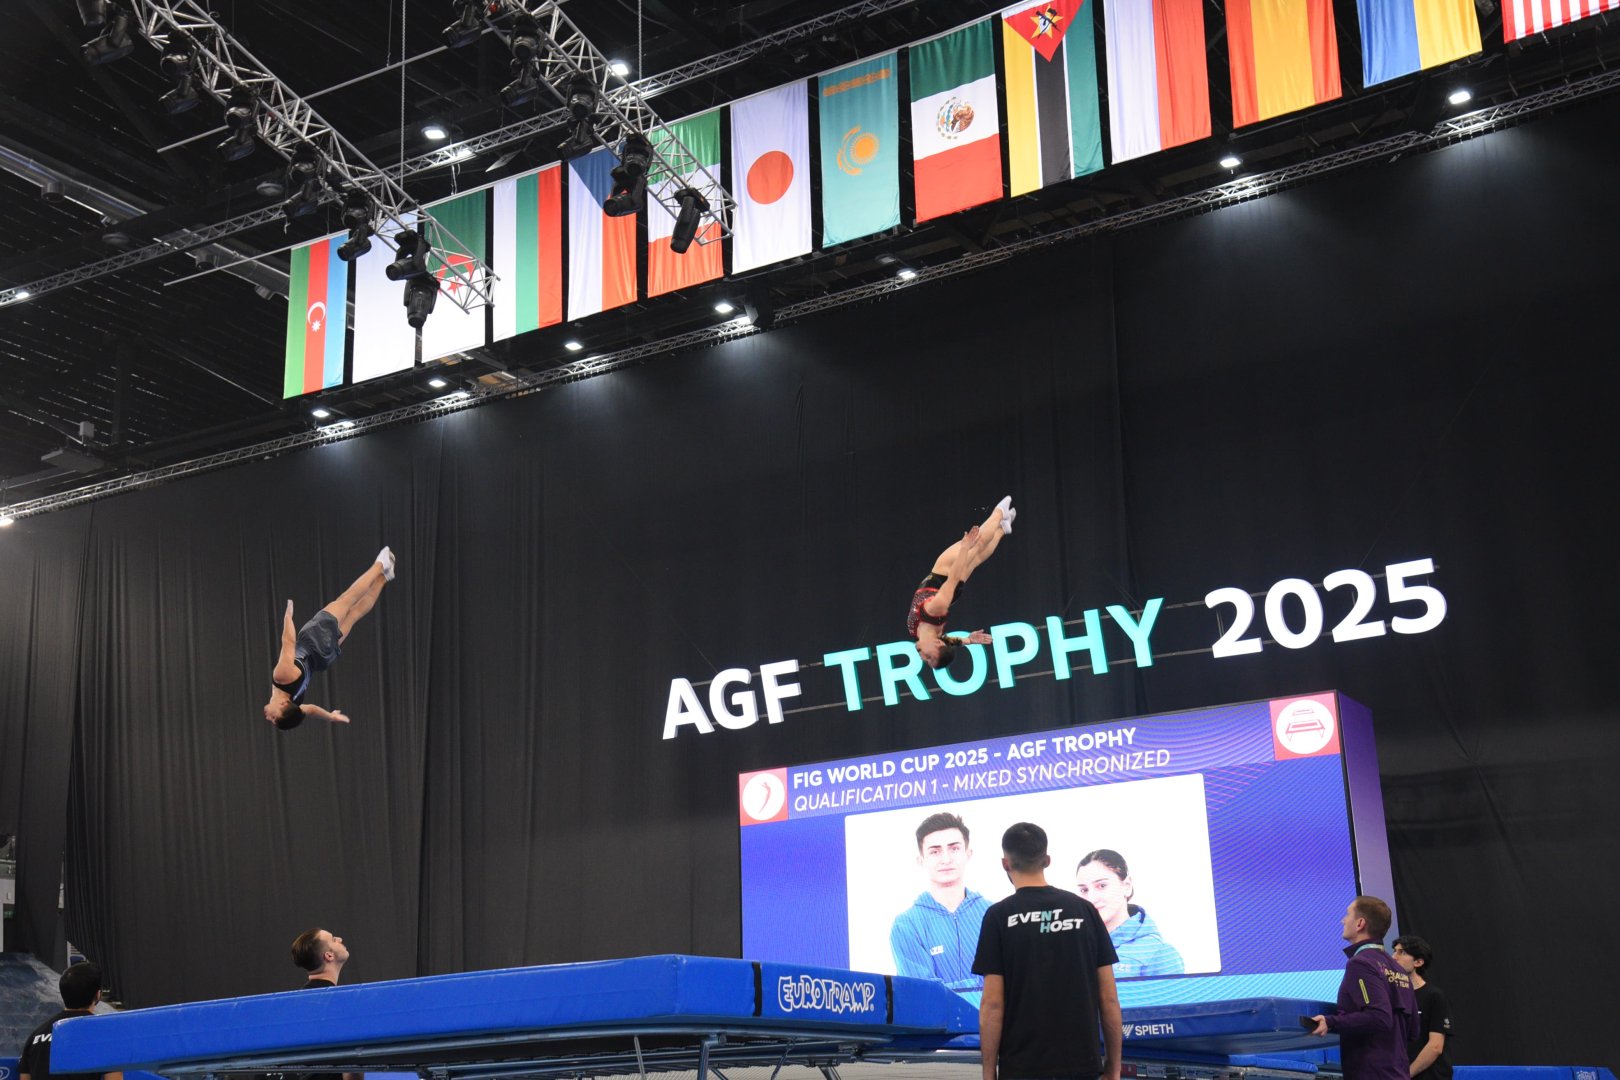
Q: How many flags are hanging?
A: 14